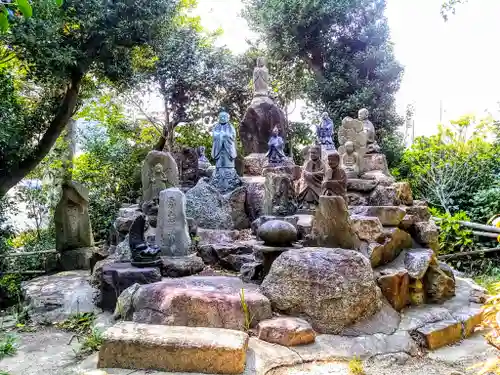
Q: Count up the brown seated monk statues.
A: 2